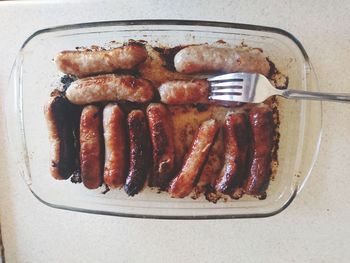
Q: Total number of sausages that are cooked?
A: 12